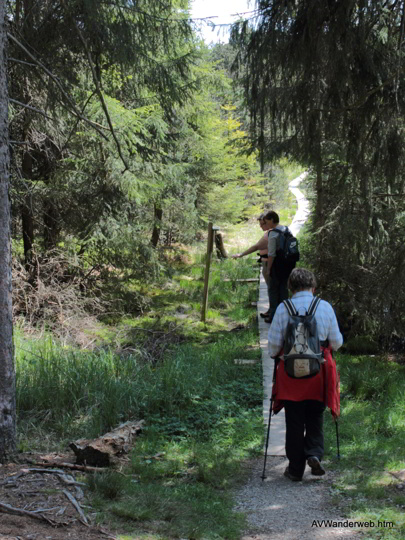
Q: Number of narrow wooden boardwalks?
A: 1